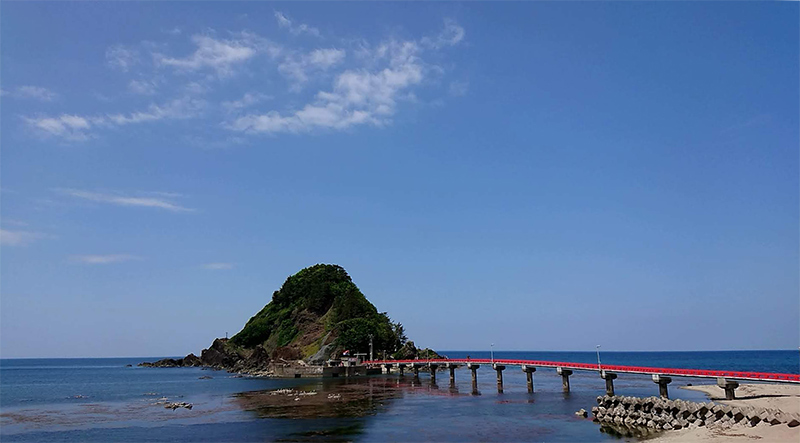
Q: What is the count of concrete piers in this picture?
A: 12